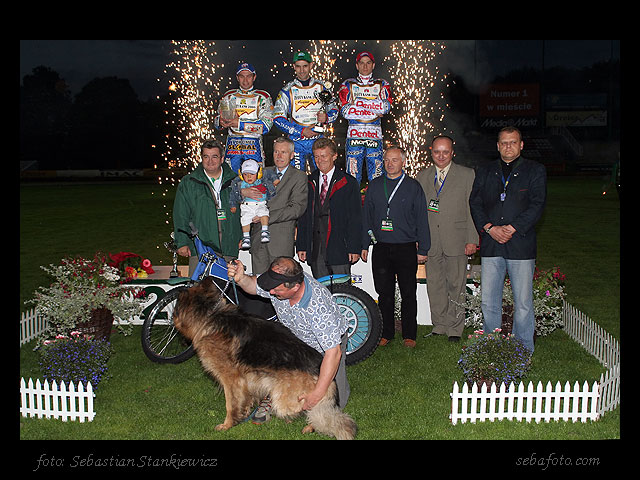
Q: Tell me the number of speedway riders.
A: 3